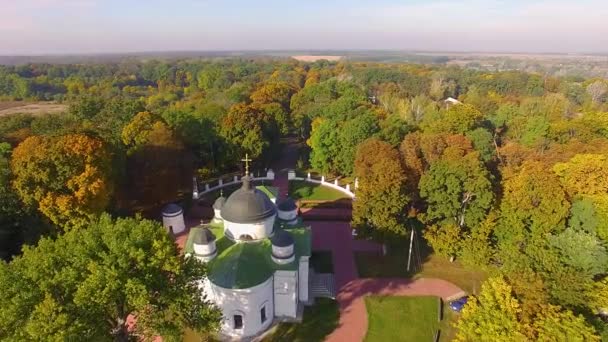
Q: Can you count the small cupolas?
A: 4